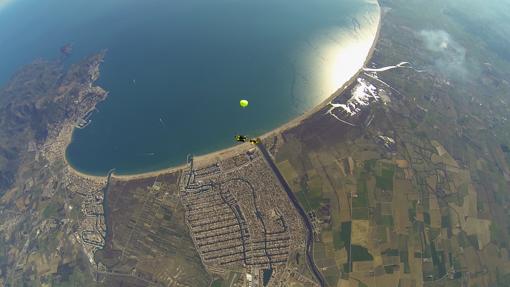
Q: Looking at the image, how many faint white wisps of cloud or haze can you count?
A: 1